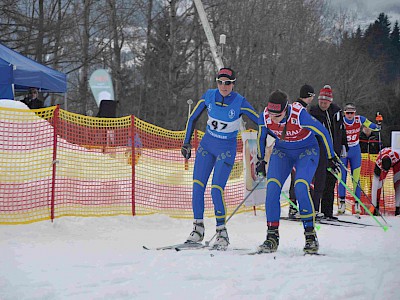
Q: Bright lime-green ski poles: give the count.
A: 2